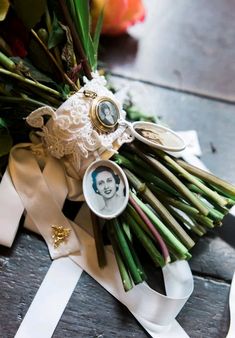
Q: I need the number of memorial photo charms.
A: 3